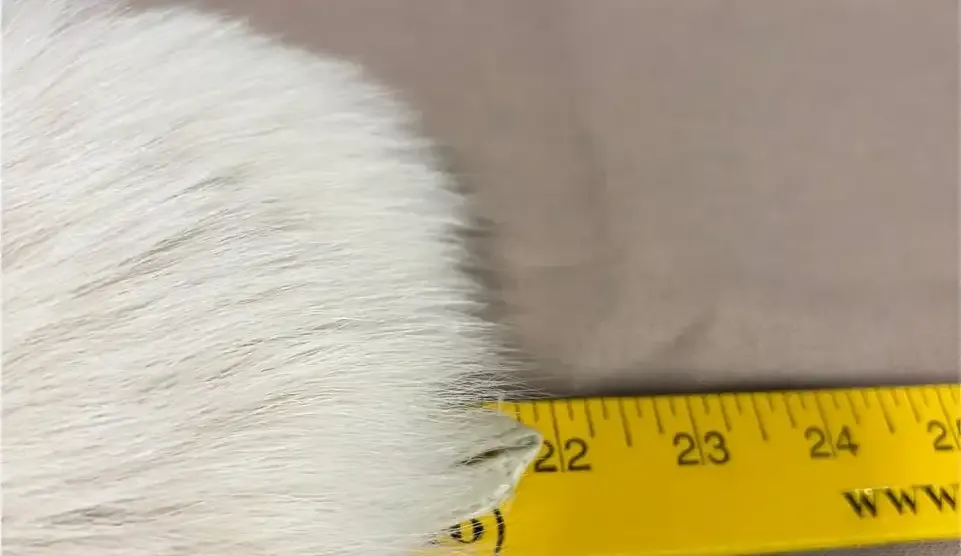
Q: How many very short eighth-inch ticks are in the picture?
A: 14